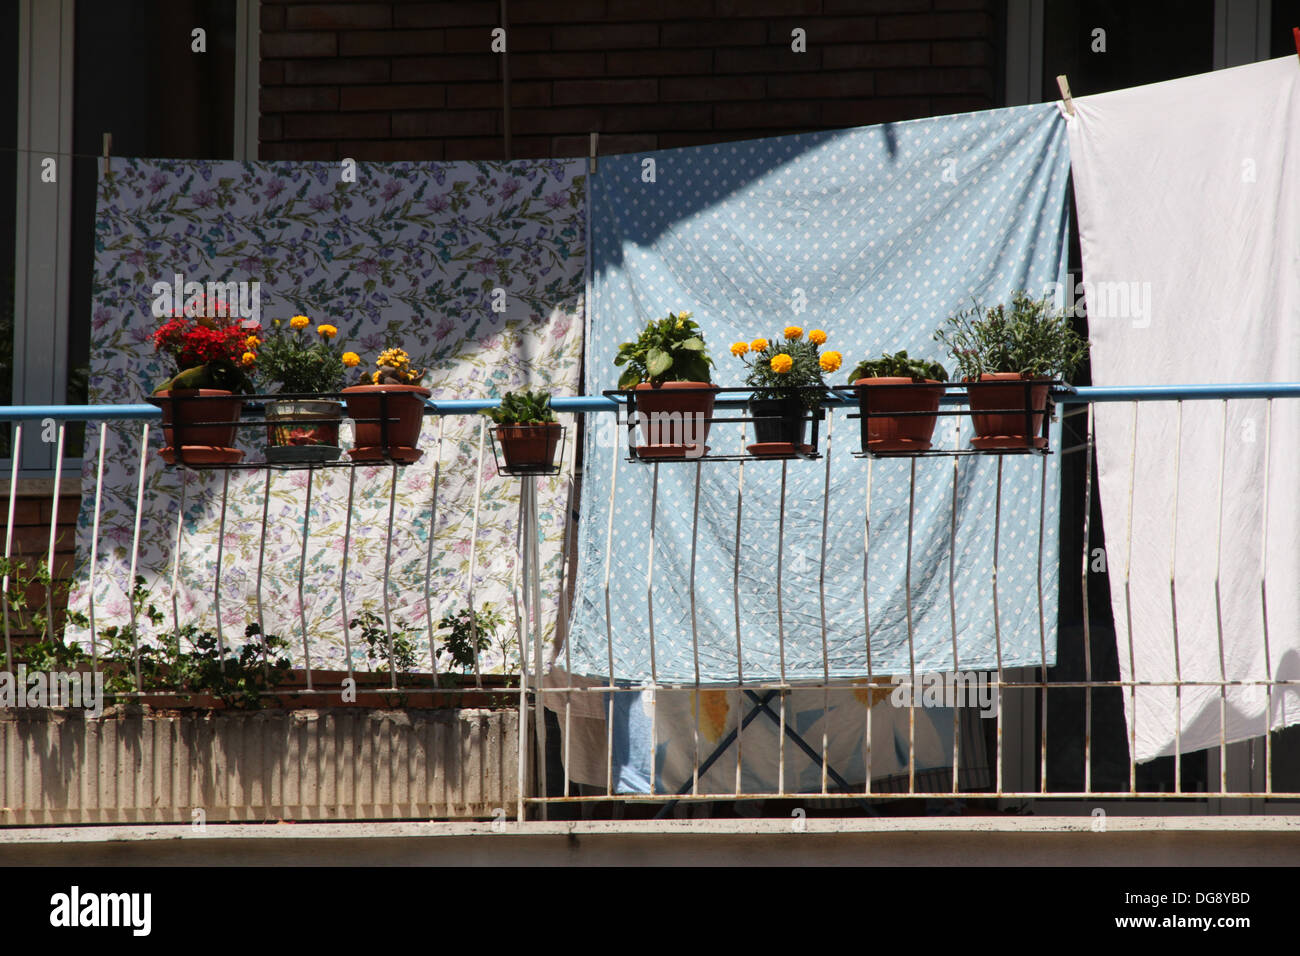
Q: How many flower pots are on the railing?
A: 8